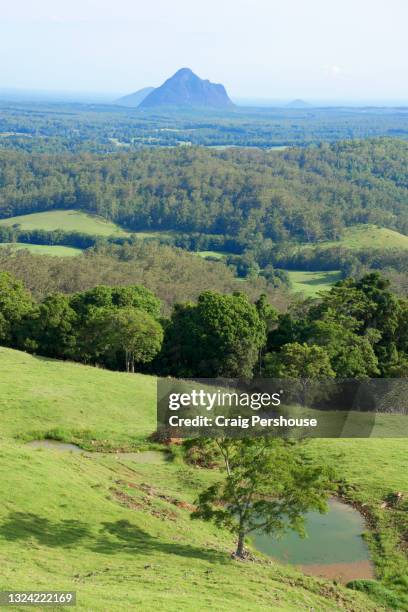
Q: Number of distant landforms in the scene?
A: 3